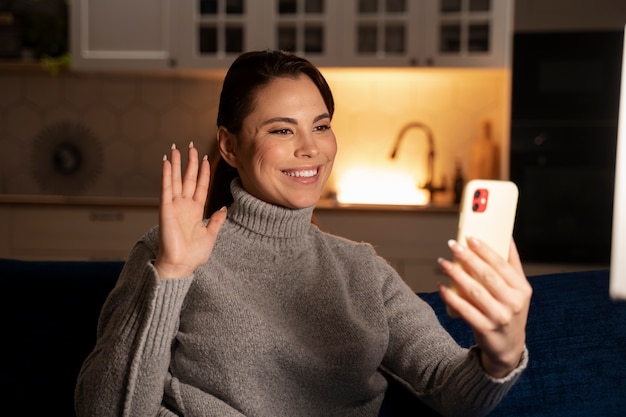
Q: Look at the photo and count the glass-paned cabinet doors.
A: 4